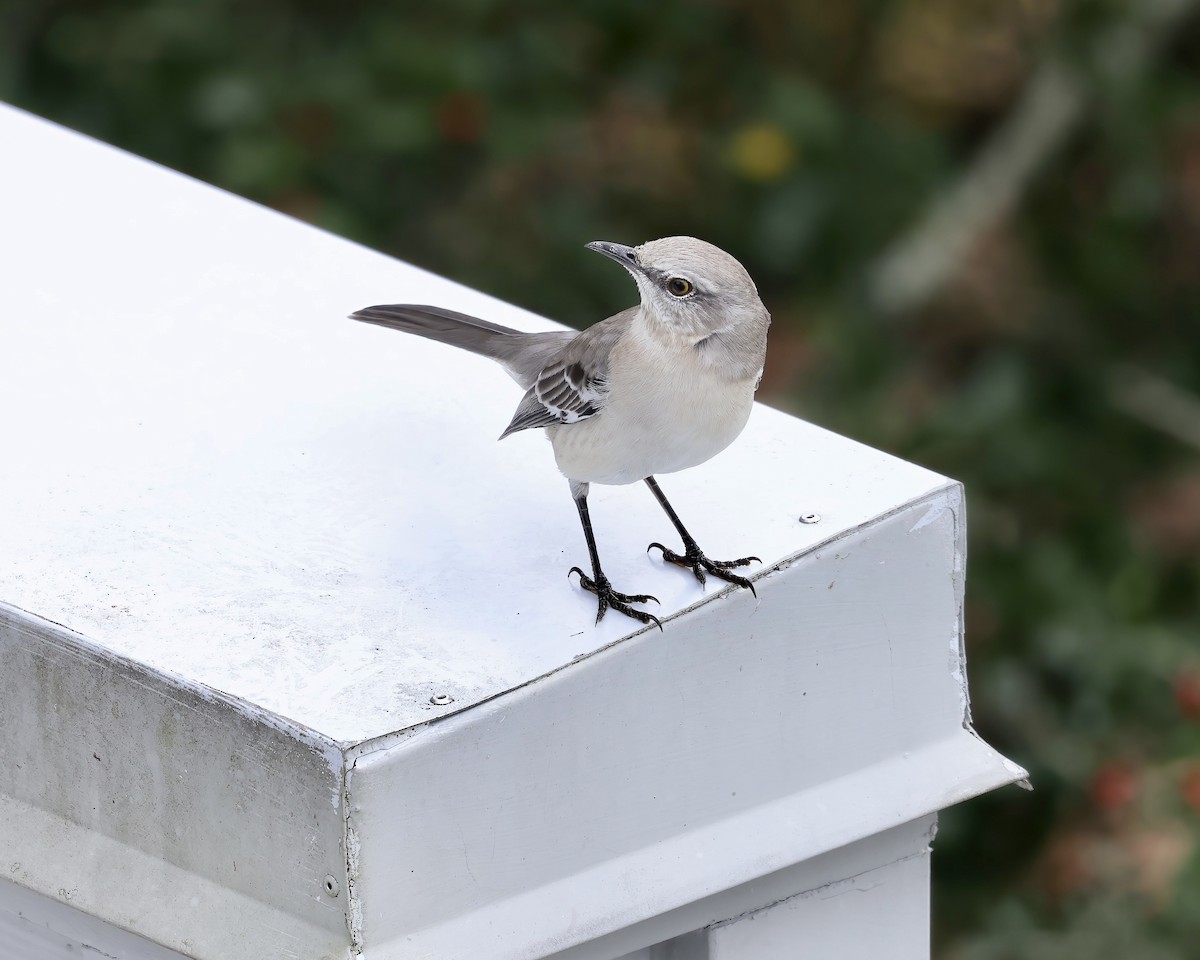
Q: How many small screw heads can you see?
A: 3